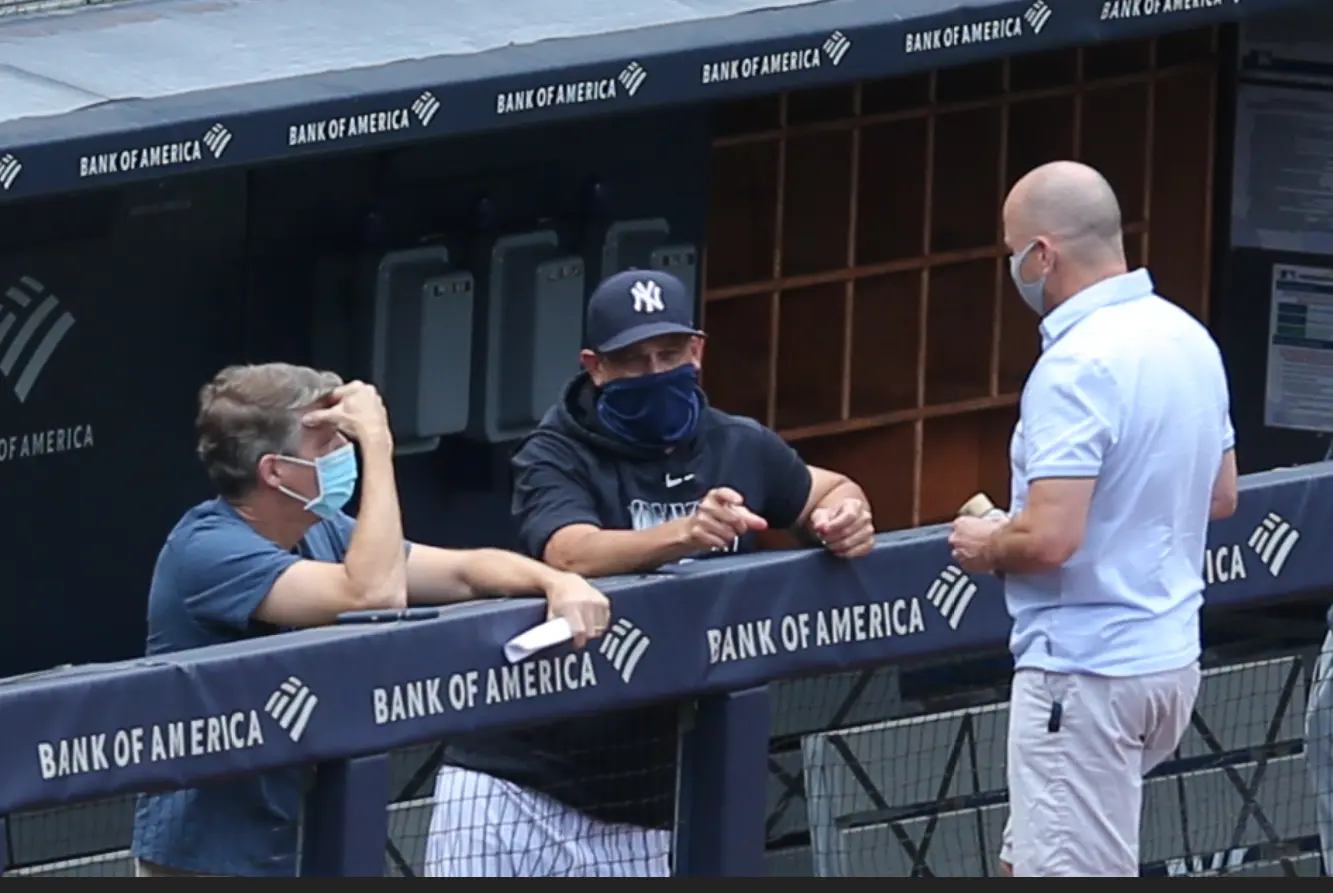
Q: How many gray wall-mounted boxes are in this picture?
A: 3